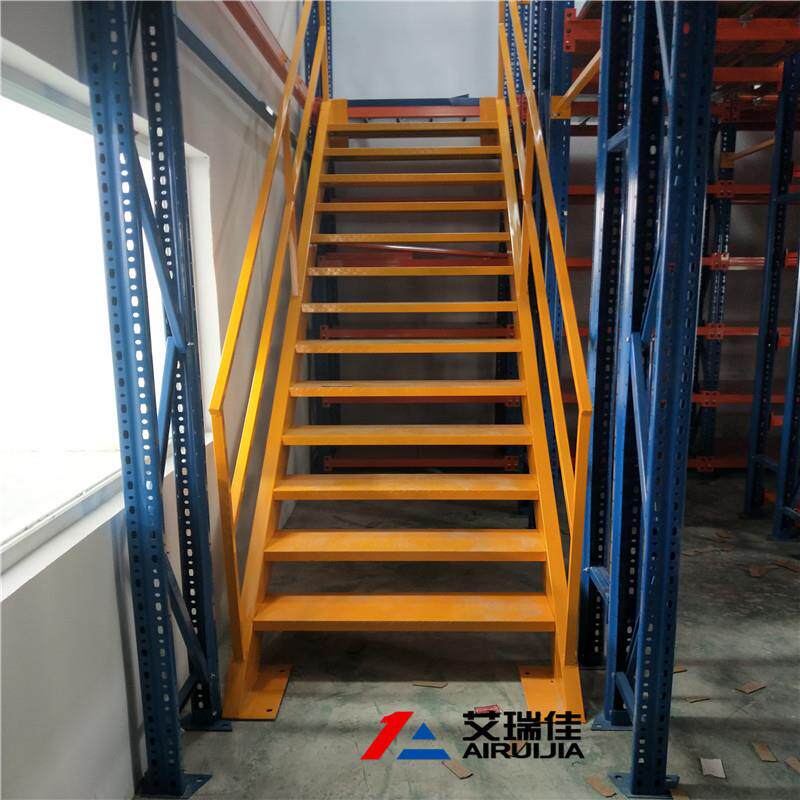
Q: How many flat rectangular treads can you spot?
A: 13